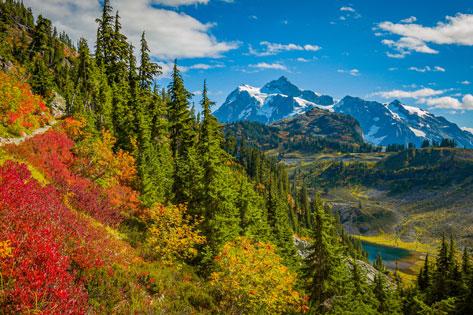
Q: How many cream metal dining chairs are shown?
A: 0